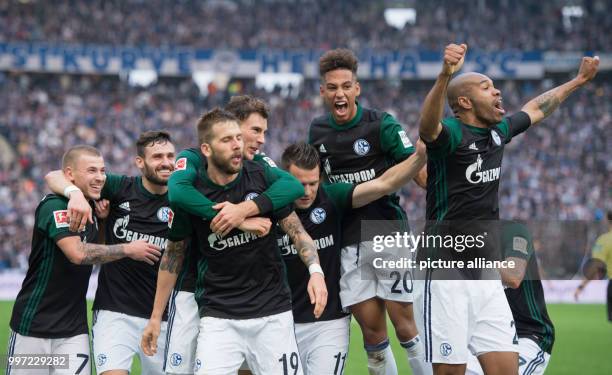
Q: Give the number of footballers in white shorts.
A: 8